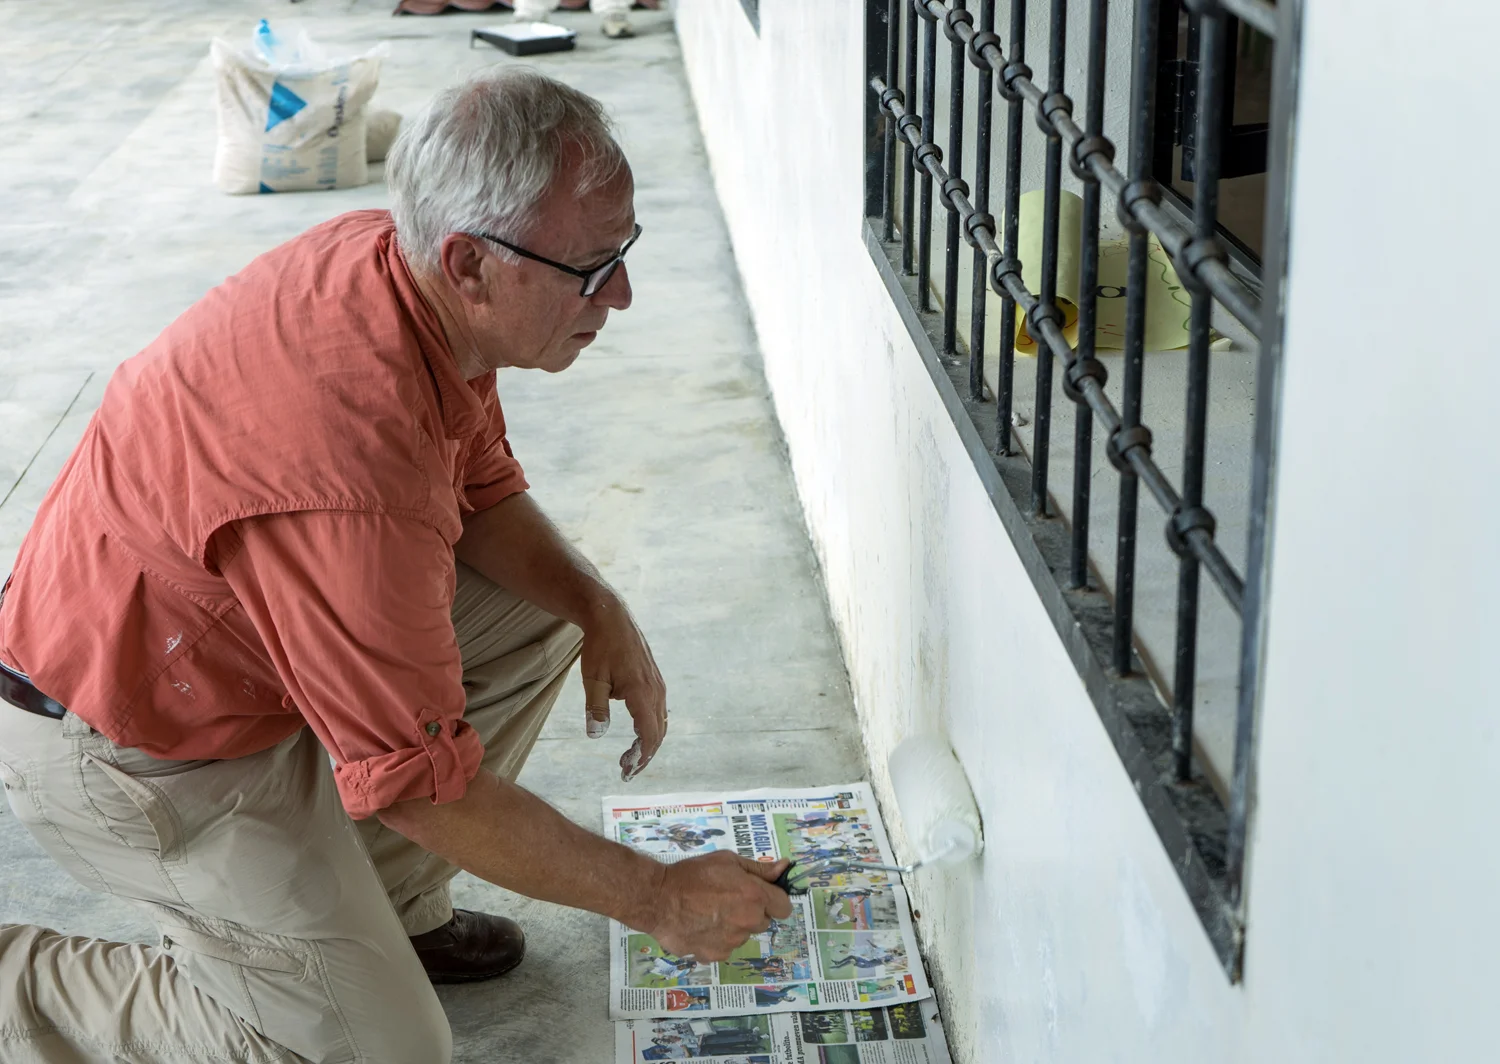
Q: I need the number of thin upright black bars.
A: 10